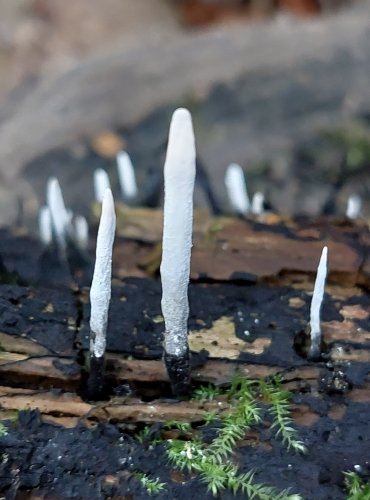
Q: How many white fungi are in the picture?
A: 11